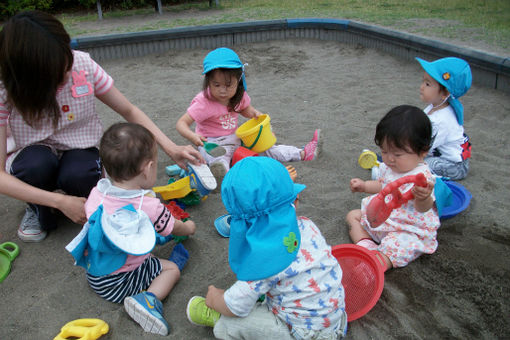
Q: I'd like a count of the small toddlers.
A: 5